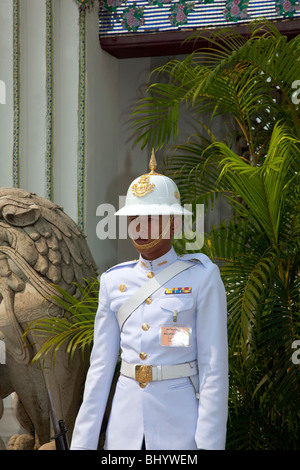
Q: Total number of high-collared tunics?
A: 1